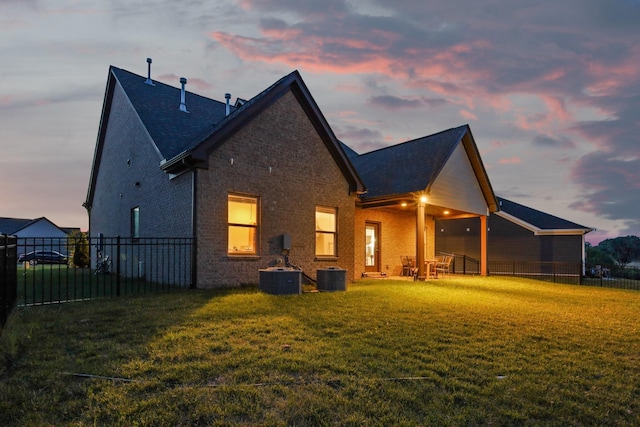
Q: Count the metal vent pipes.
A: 3